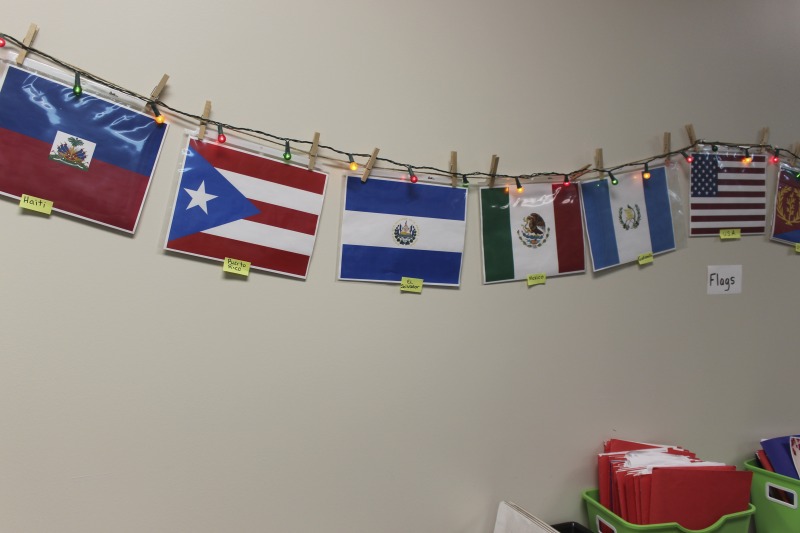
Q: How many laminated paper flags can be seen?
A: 7